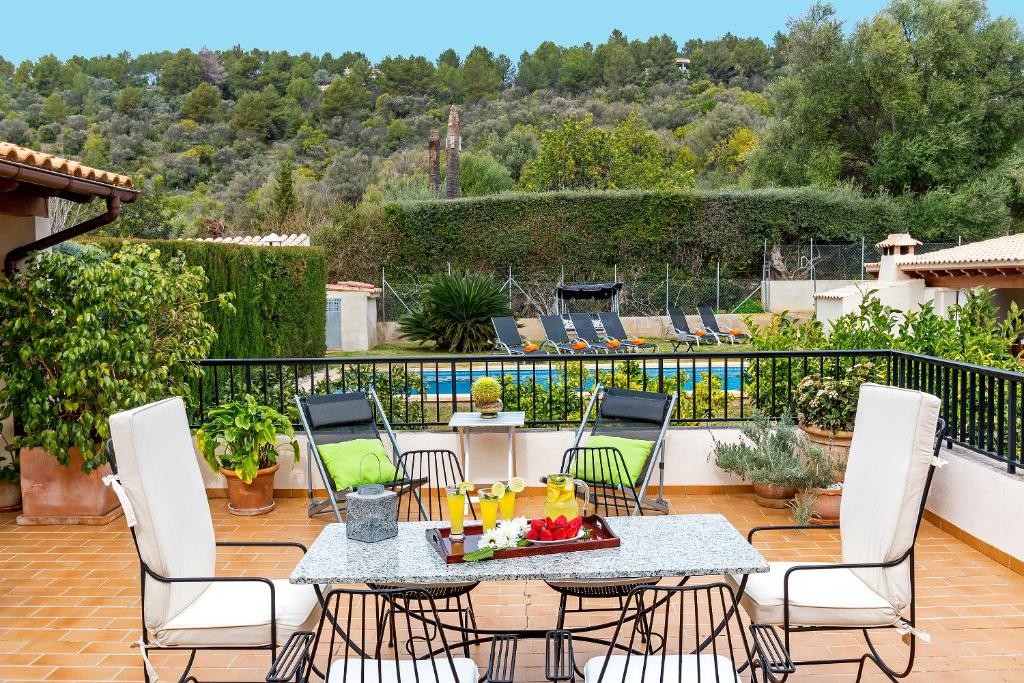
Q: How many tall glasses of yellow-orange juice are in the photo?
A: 3